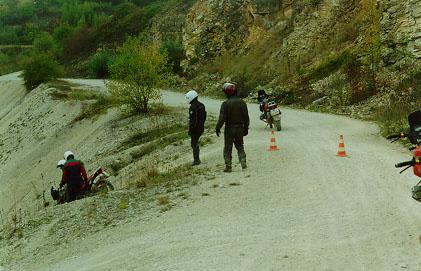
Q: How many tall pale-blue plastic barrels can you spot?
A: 0